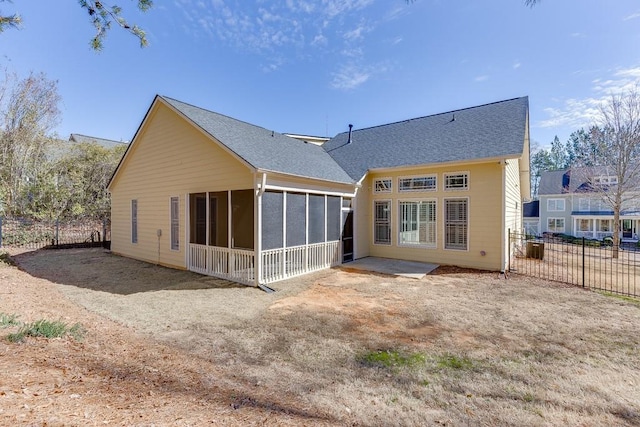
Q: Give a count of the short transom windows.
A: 3